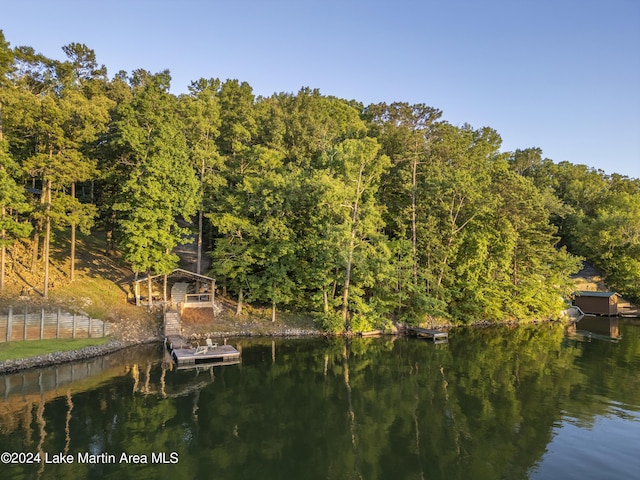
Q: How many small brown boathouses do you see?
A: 1